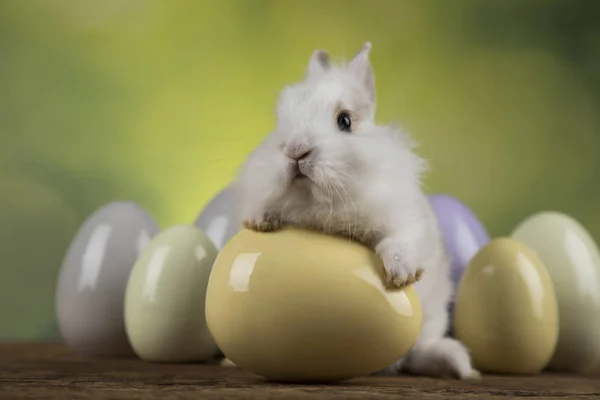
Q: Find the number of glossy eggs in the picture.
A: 7